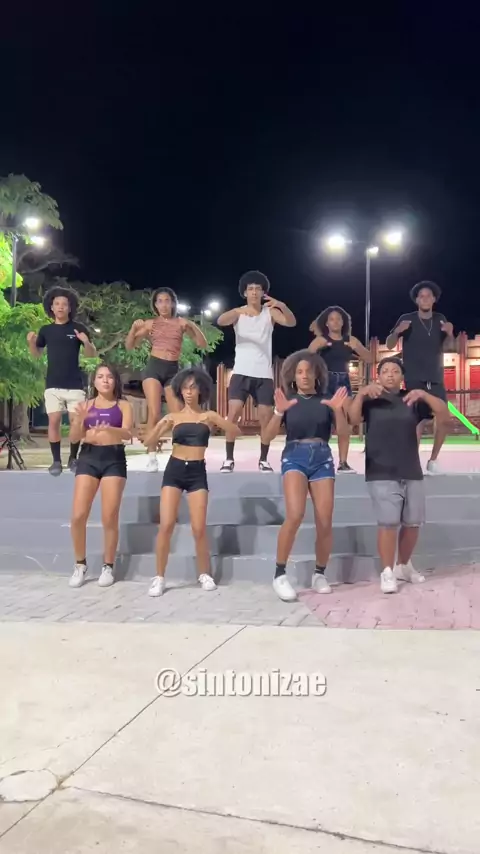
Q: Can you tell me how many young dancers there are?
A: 9